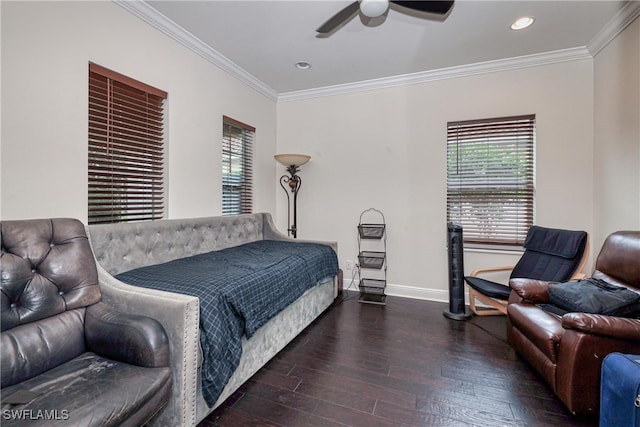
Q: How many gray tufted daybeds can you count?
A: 1